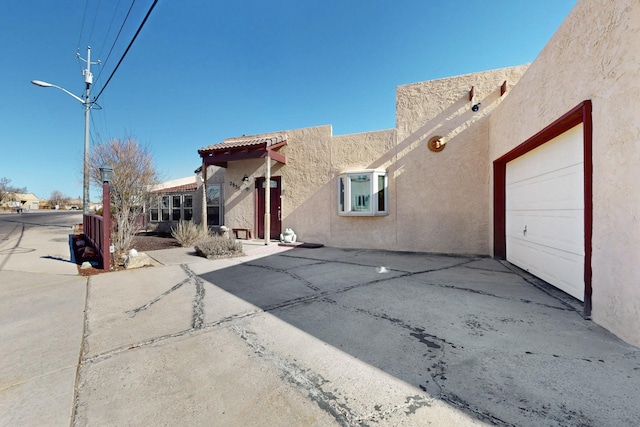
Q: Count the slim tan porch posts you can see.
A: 2